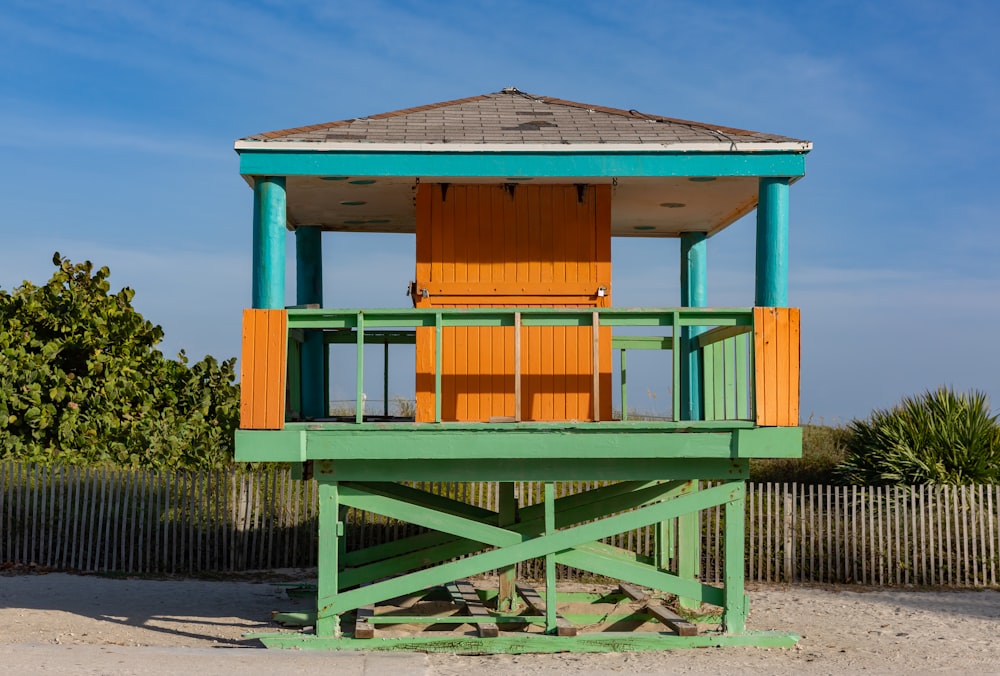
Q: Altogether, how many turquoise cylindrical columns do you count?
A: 4